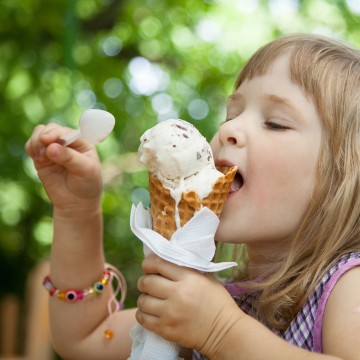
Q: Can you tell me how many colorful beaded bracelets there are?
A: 1